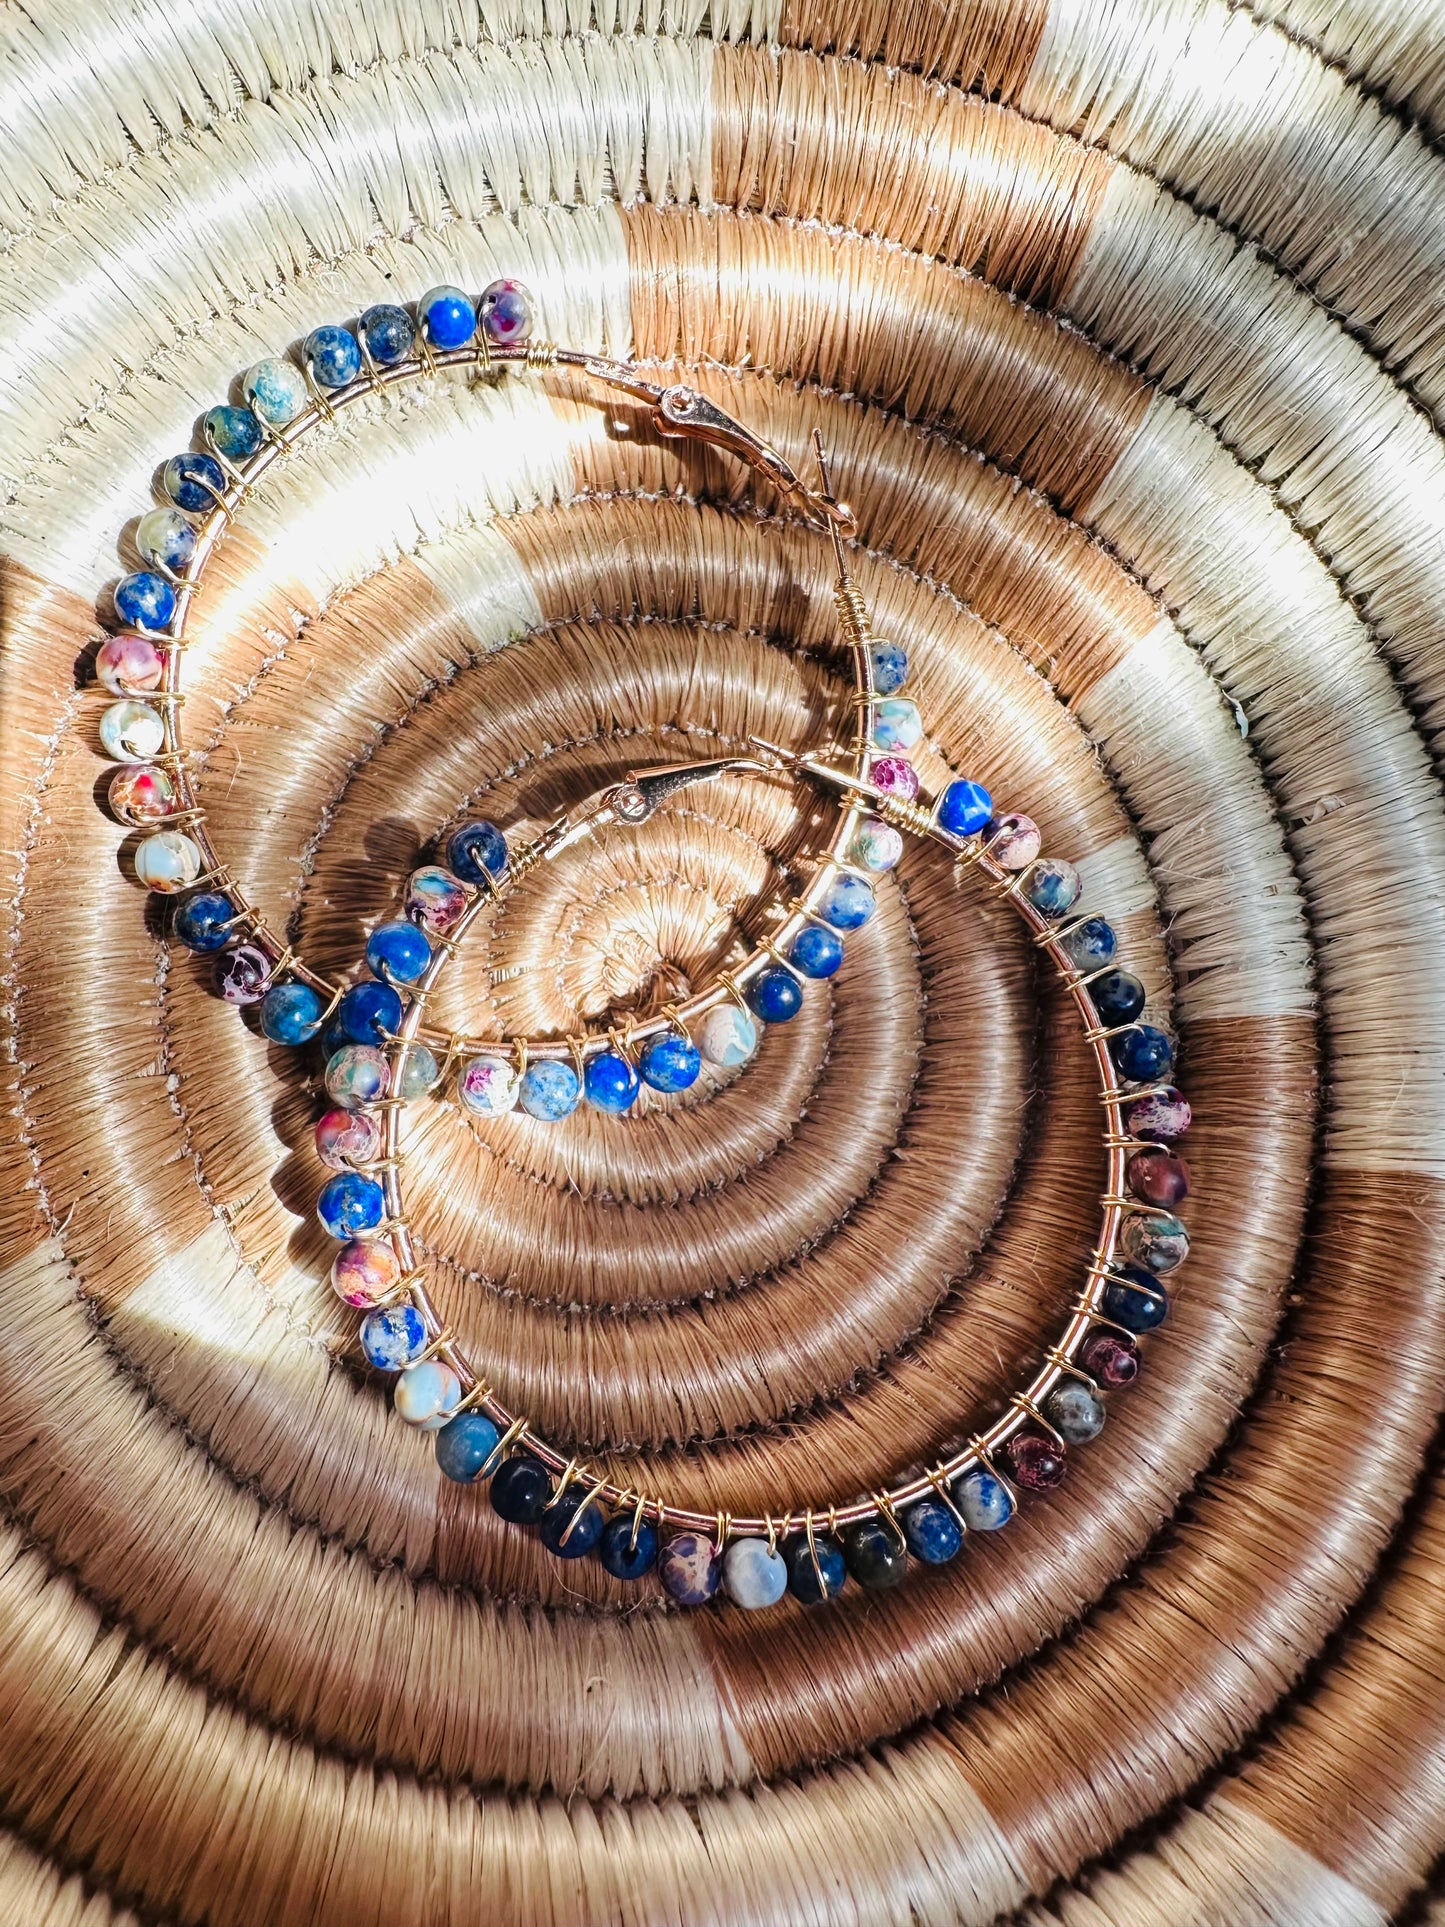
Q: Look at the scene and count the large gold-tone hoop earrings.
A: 2